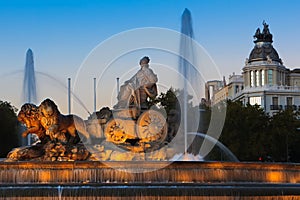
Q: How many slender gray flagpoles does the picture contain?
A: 3